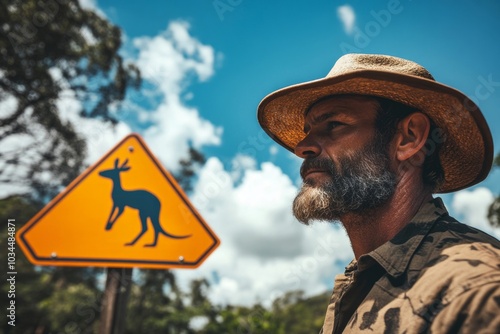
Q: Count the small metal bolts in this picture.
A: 3